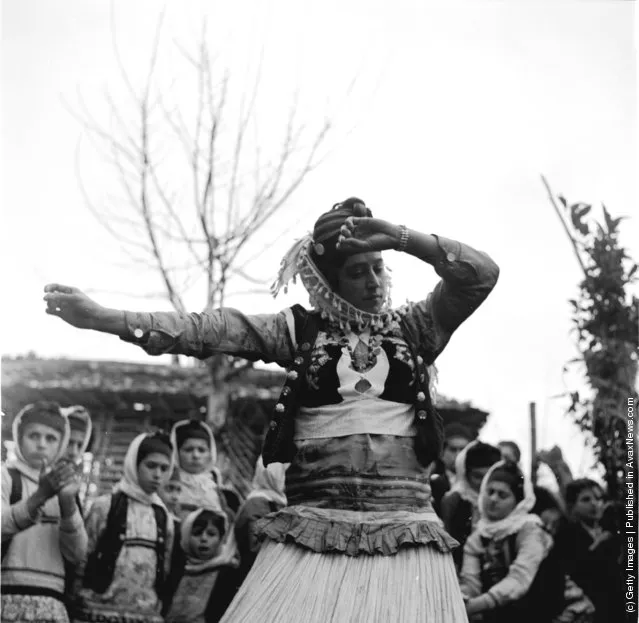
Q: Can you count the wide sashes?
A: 1